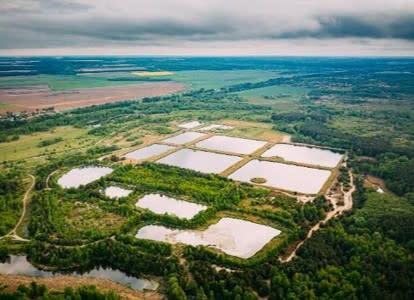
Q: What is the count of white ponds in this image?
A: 12